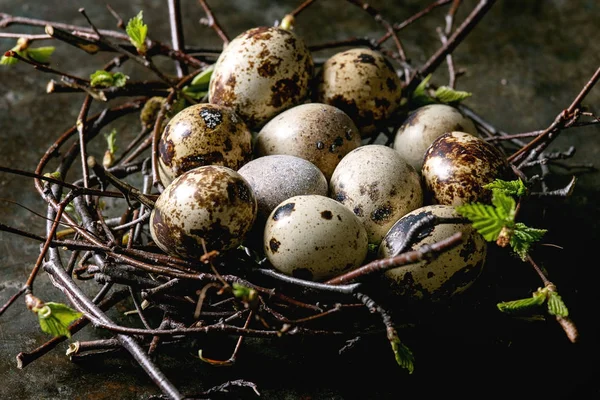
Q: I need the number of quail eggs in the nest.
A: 11